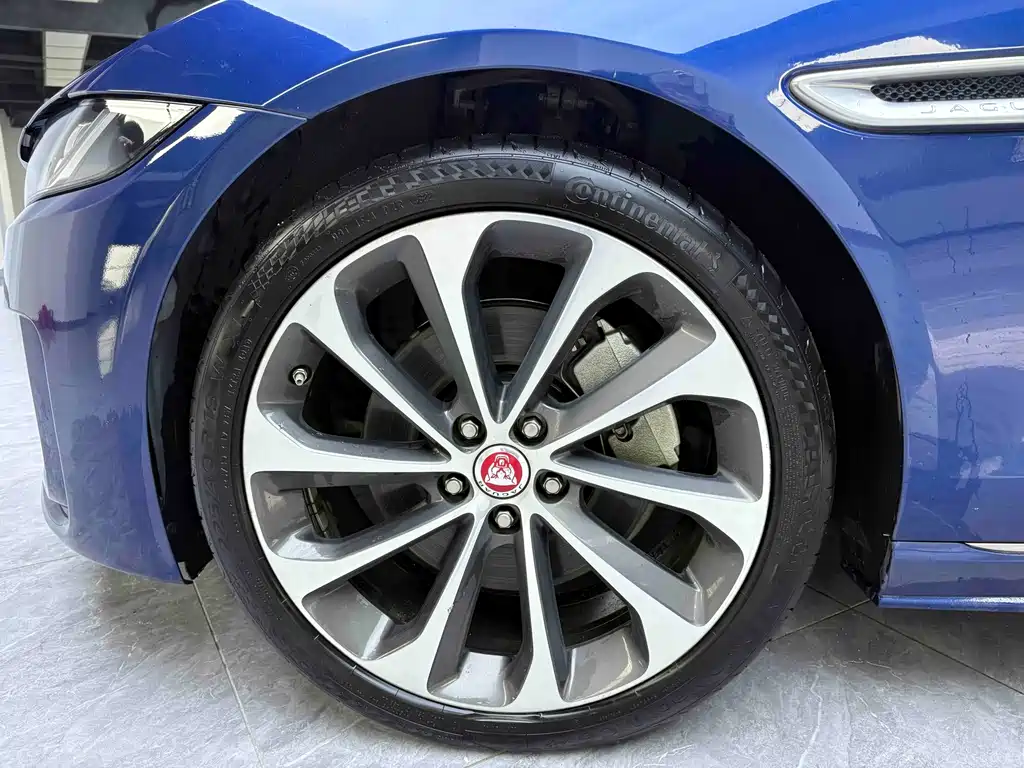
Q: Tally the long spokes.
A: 10